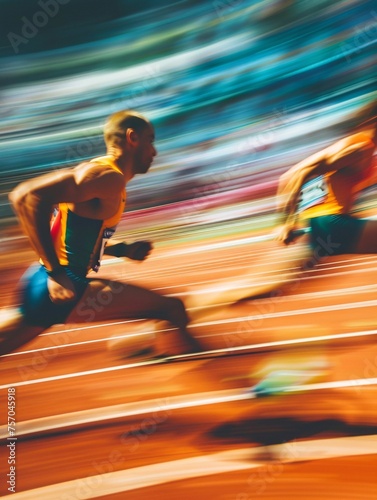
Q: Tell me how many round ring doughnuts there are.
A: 0